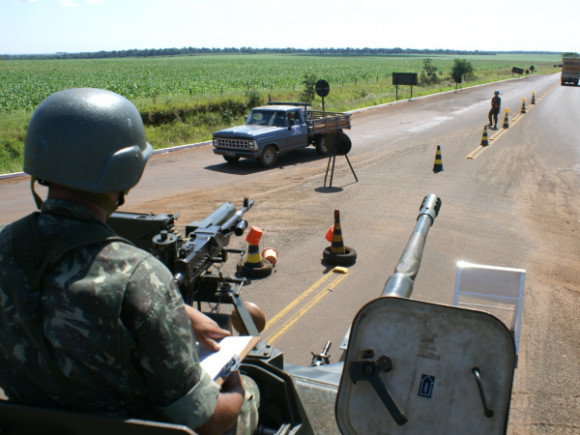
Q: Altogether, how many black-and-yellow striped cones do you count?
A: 7